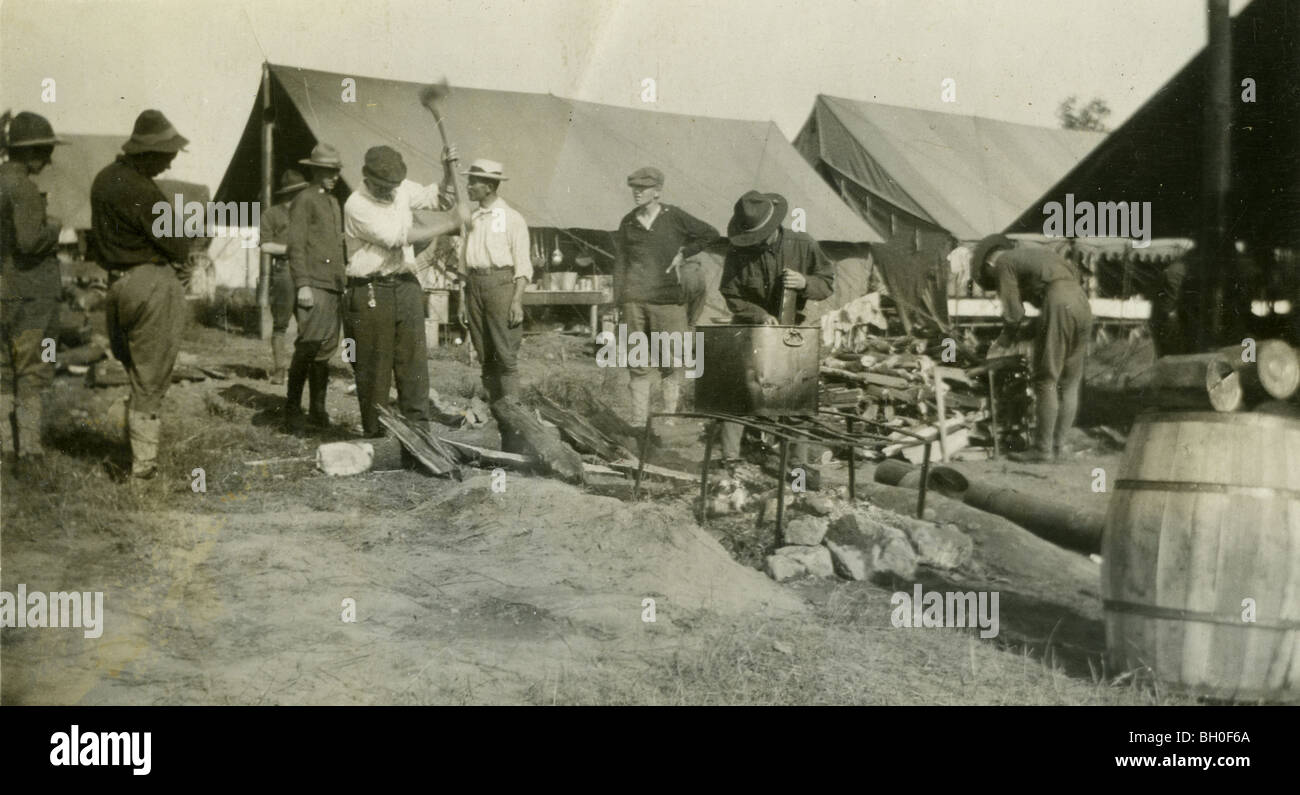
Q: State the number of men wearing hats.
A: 9